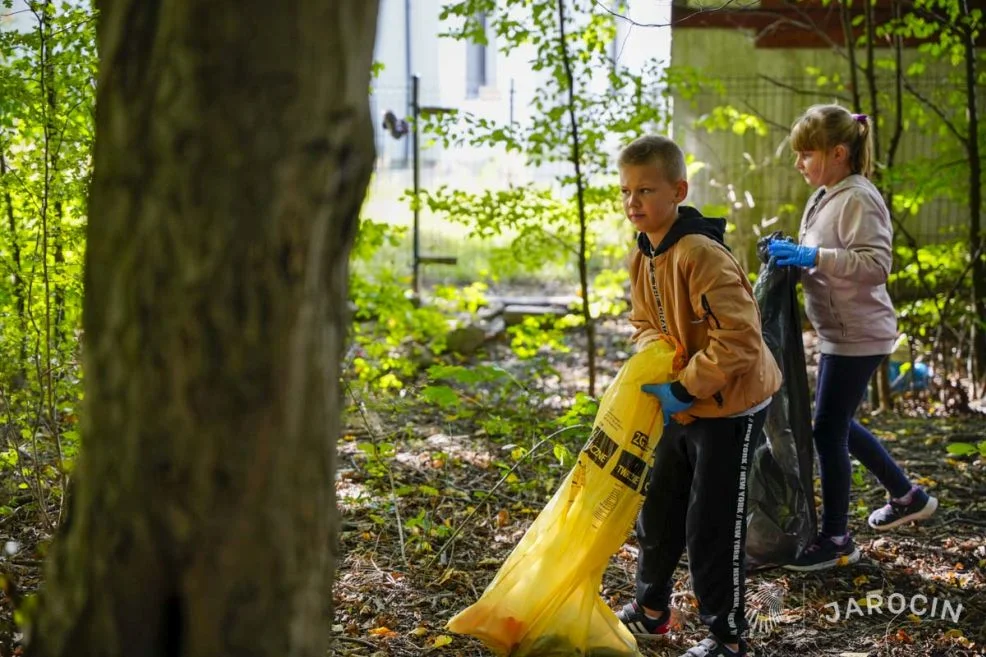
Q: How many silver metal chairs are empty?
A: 0